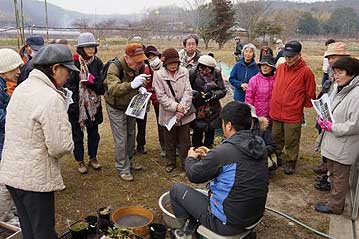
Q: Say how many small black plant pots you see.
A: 4